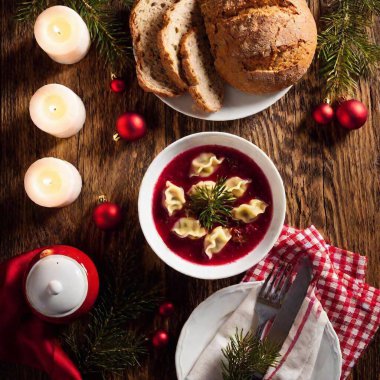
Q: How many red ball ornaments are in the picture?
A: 7